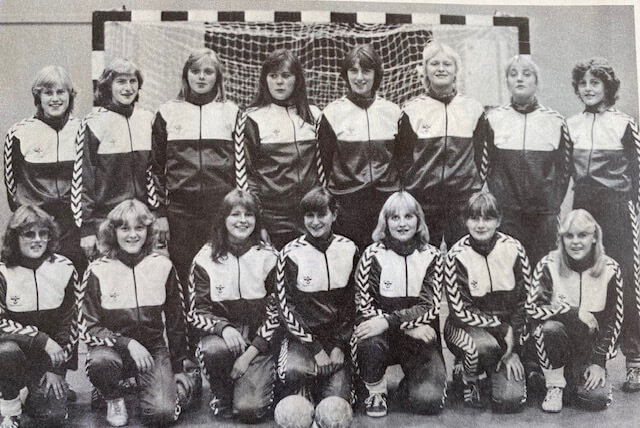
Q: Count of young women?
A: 15